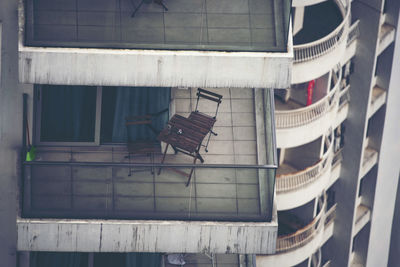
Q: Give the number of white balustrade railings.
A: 4